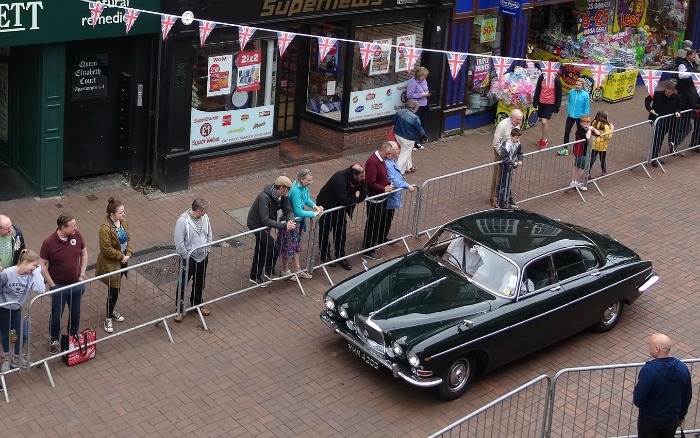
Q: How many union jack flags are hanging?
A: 15